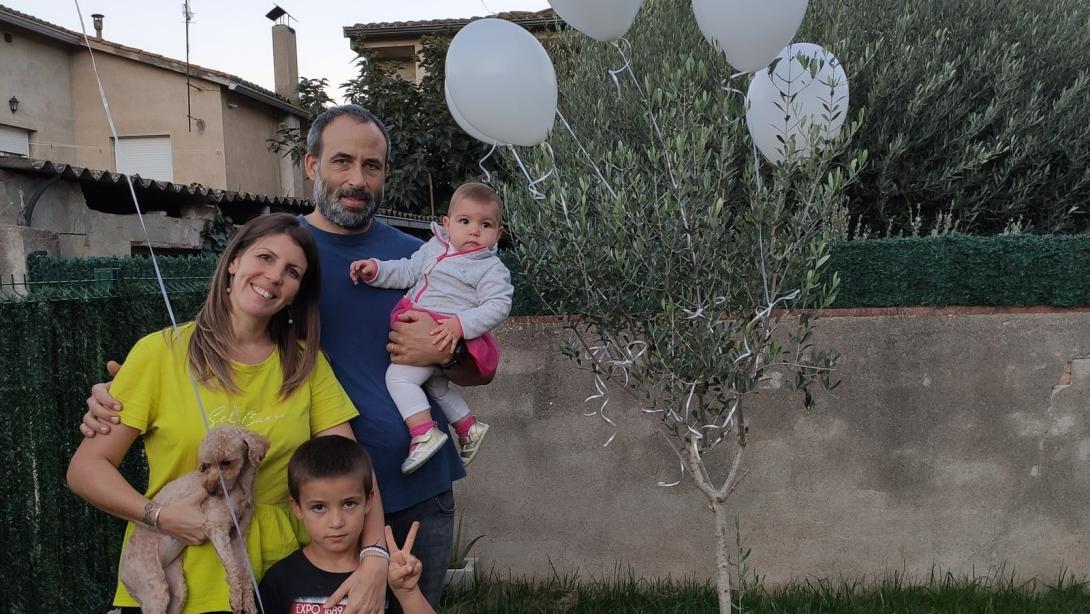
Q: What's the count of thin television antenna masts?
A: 1